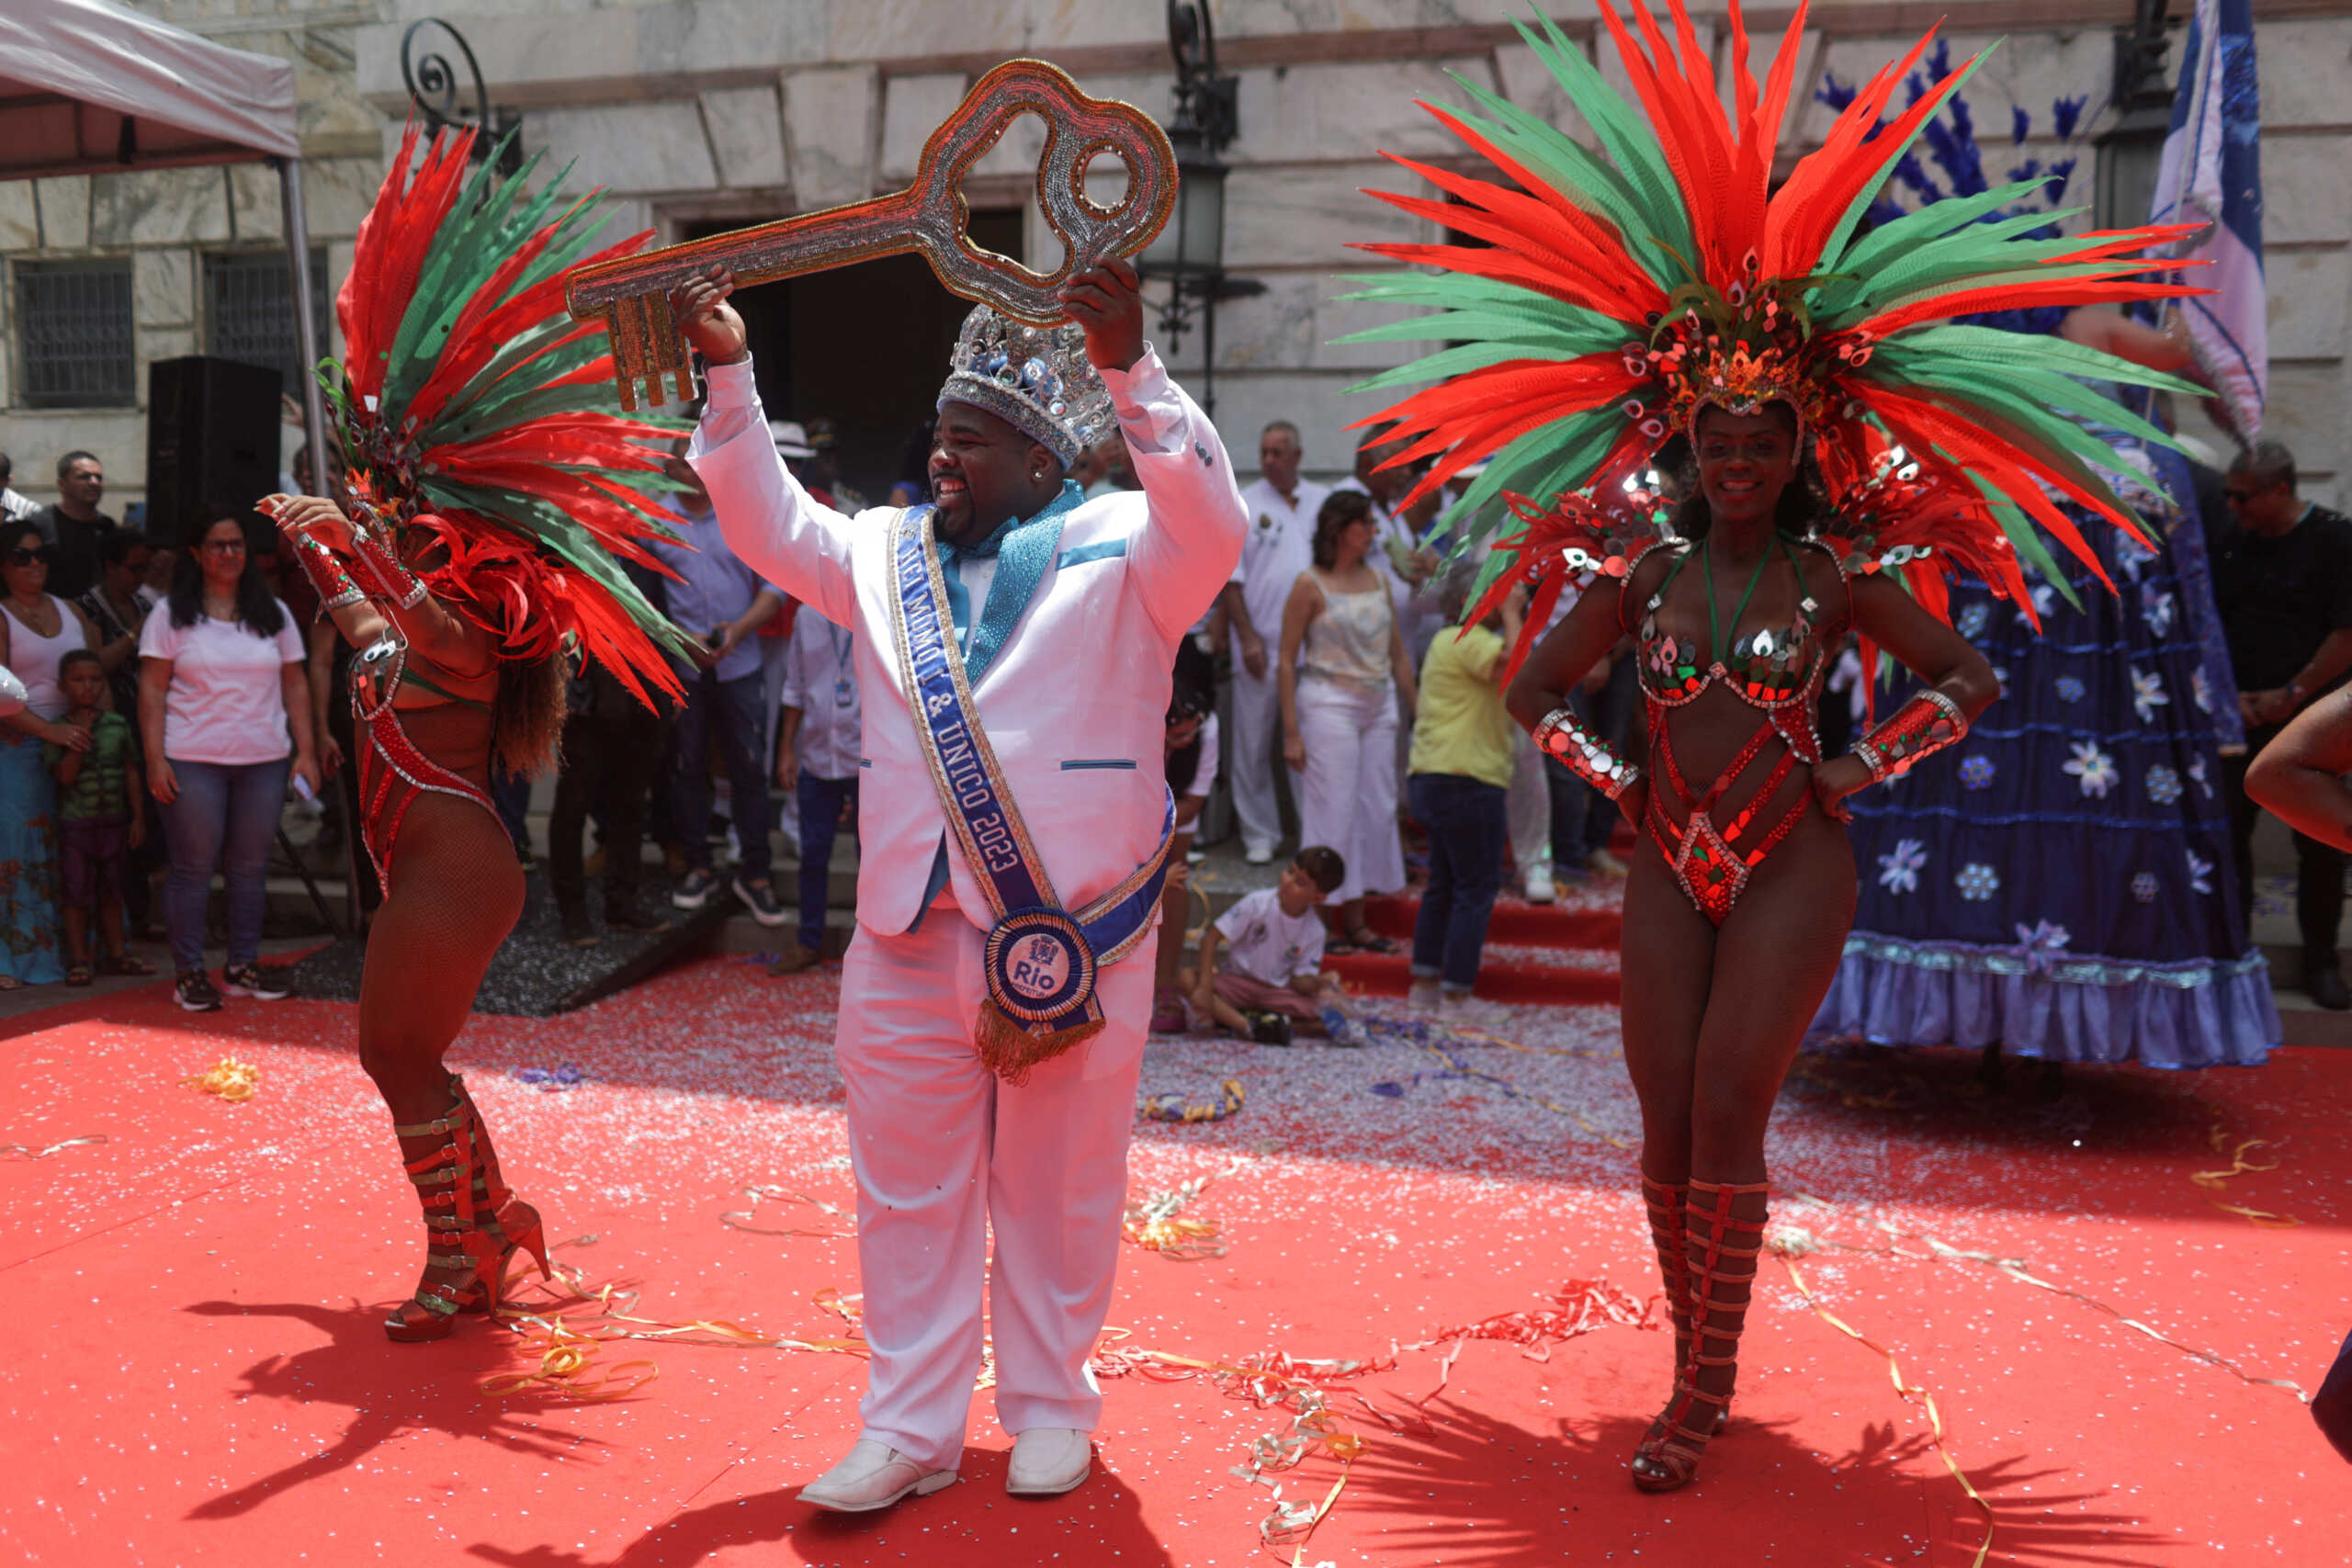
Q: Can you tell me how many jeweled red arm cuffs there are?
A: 4